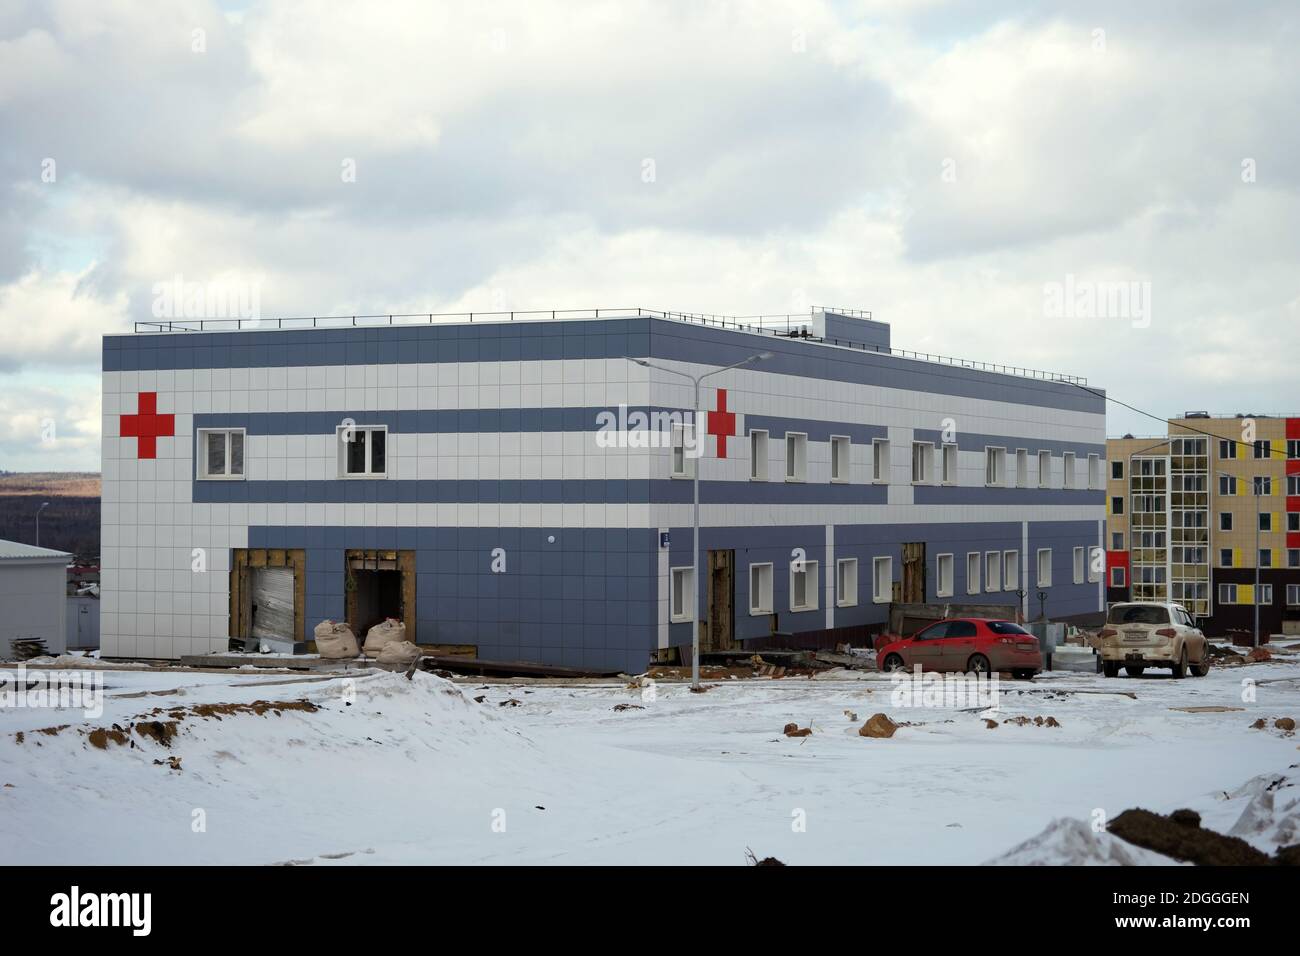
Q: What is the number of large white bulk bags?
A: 3